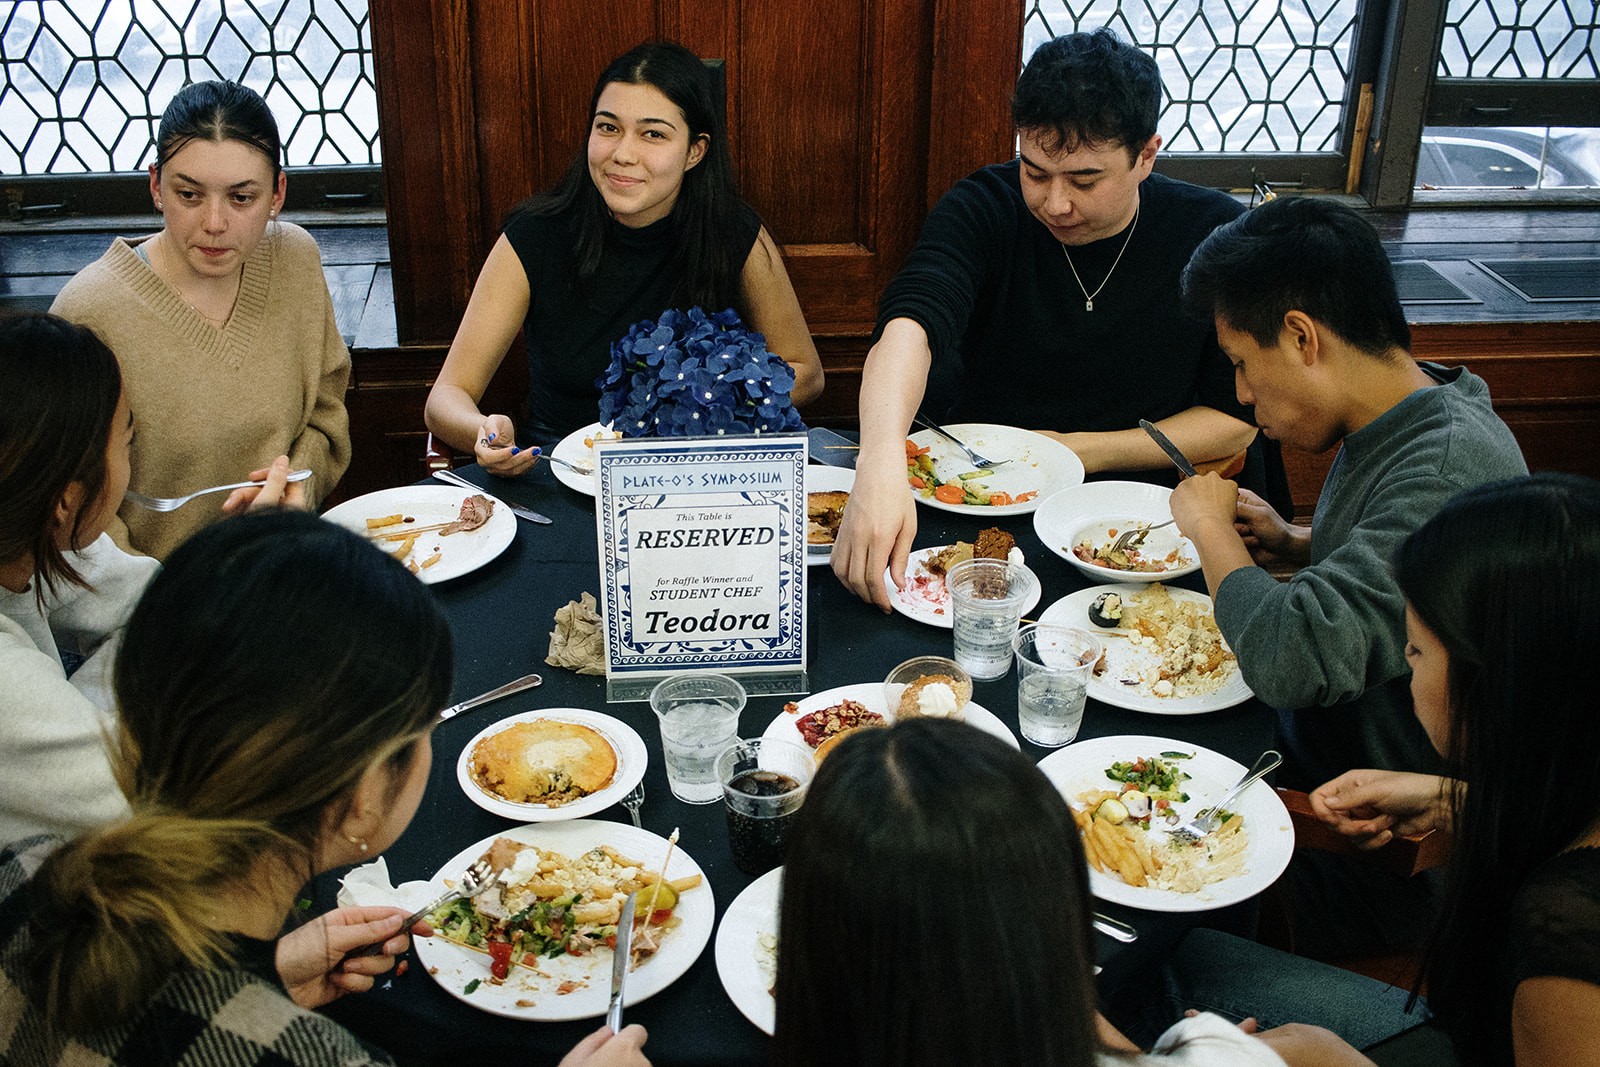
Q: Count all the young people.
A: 8